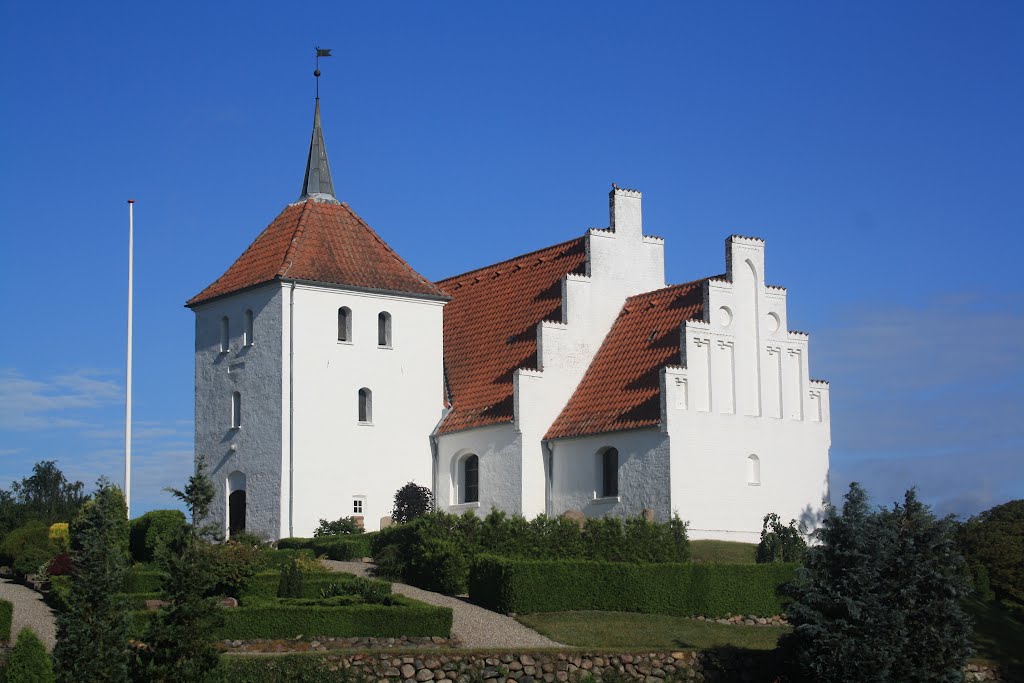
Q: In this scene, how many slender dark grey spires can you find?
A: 1